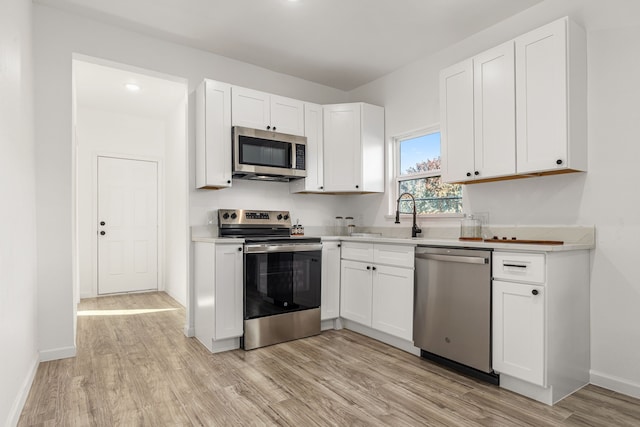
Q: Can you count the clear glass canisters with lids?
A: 3